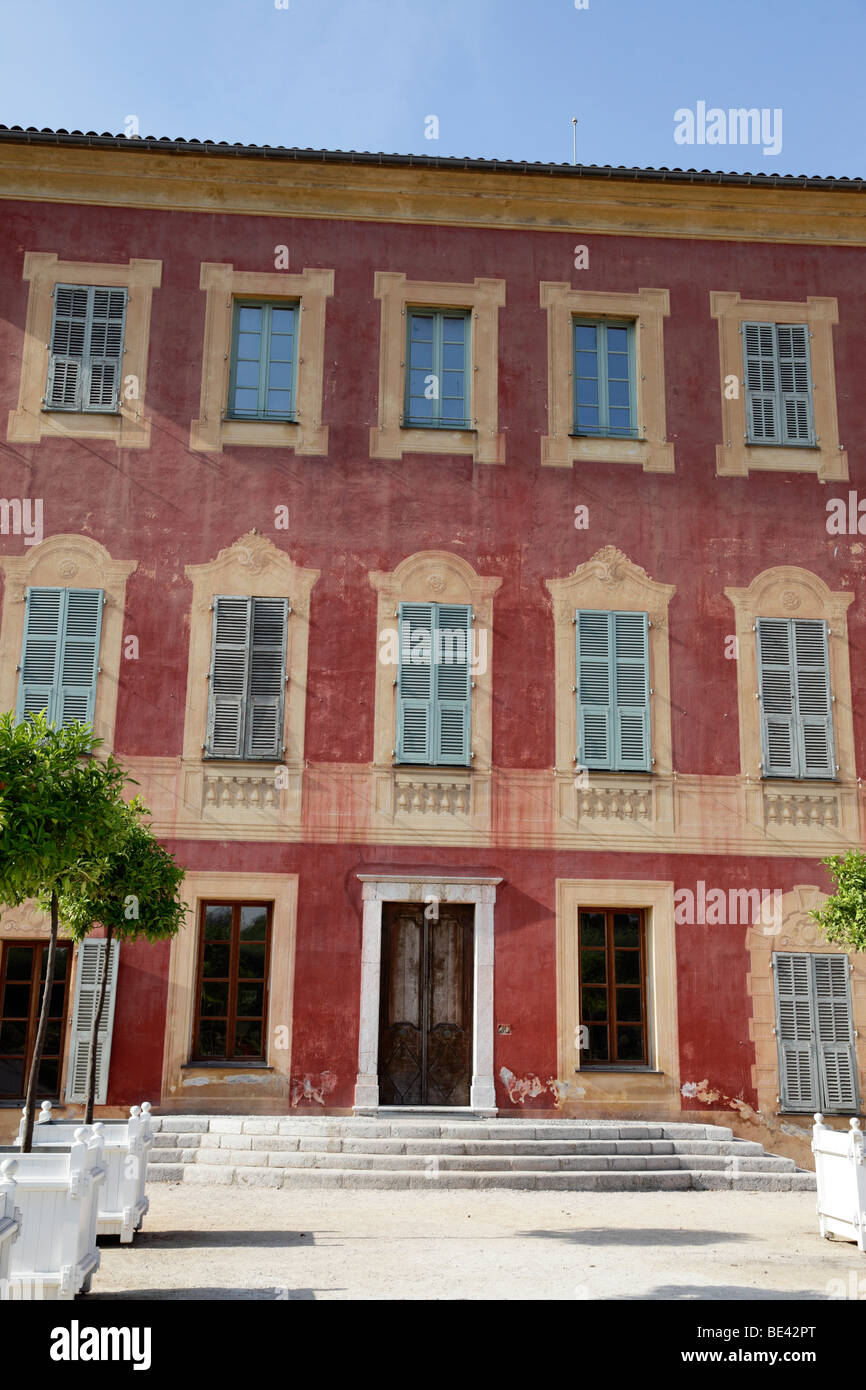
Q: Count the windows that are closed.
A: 8